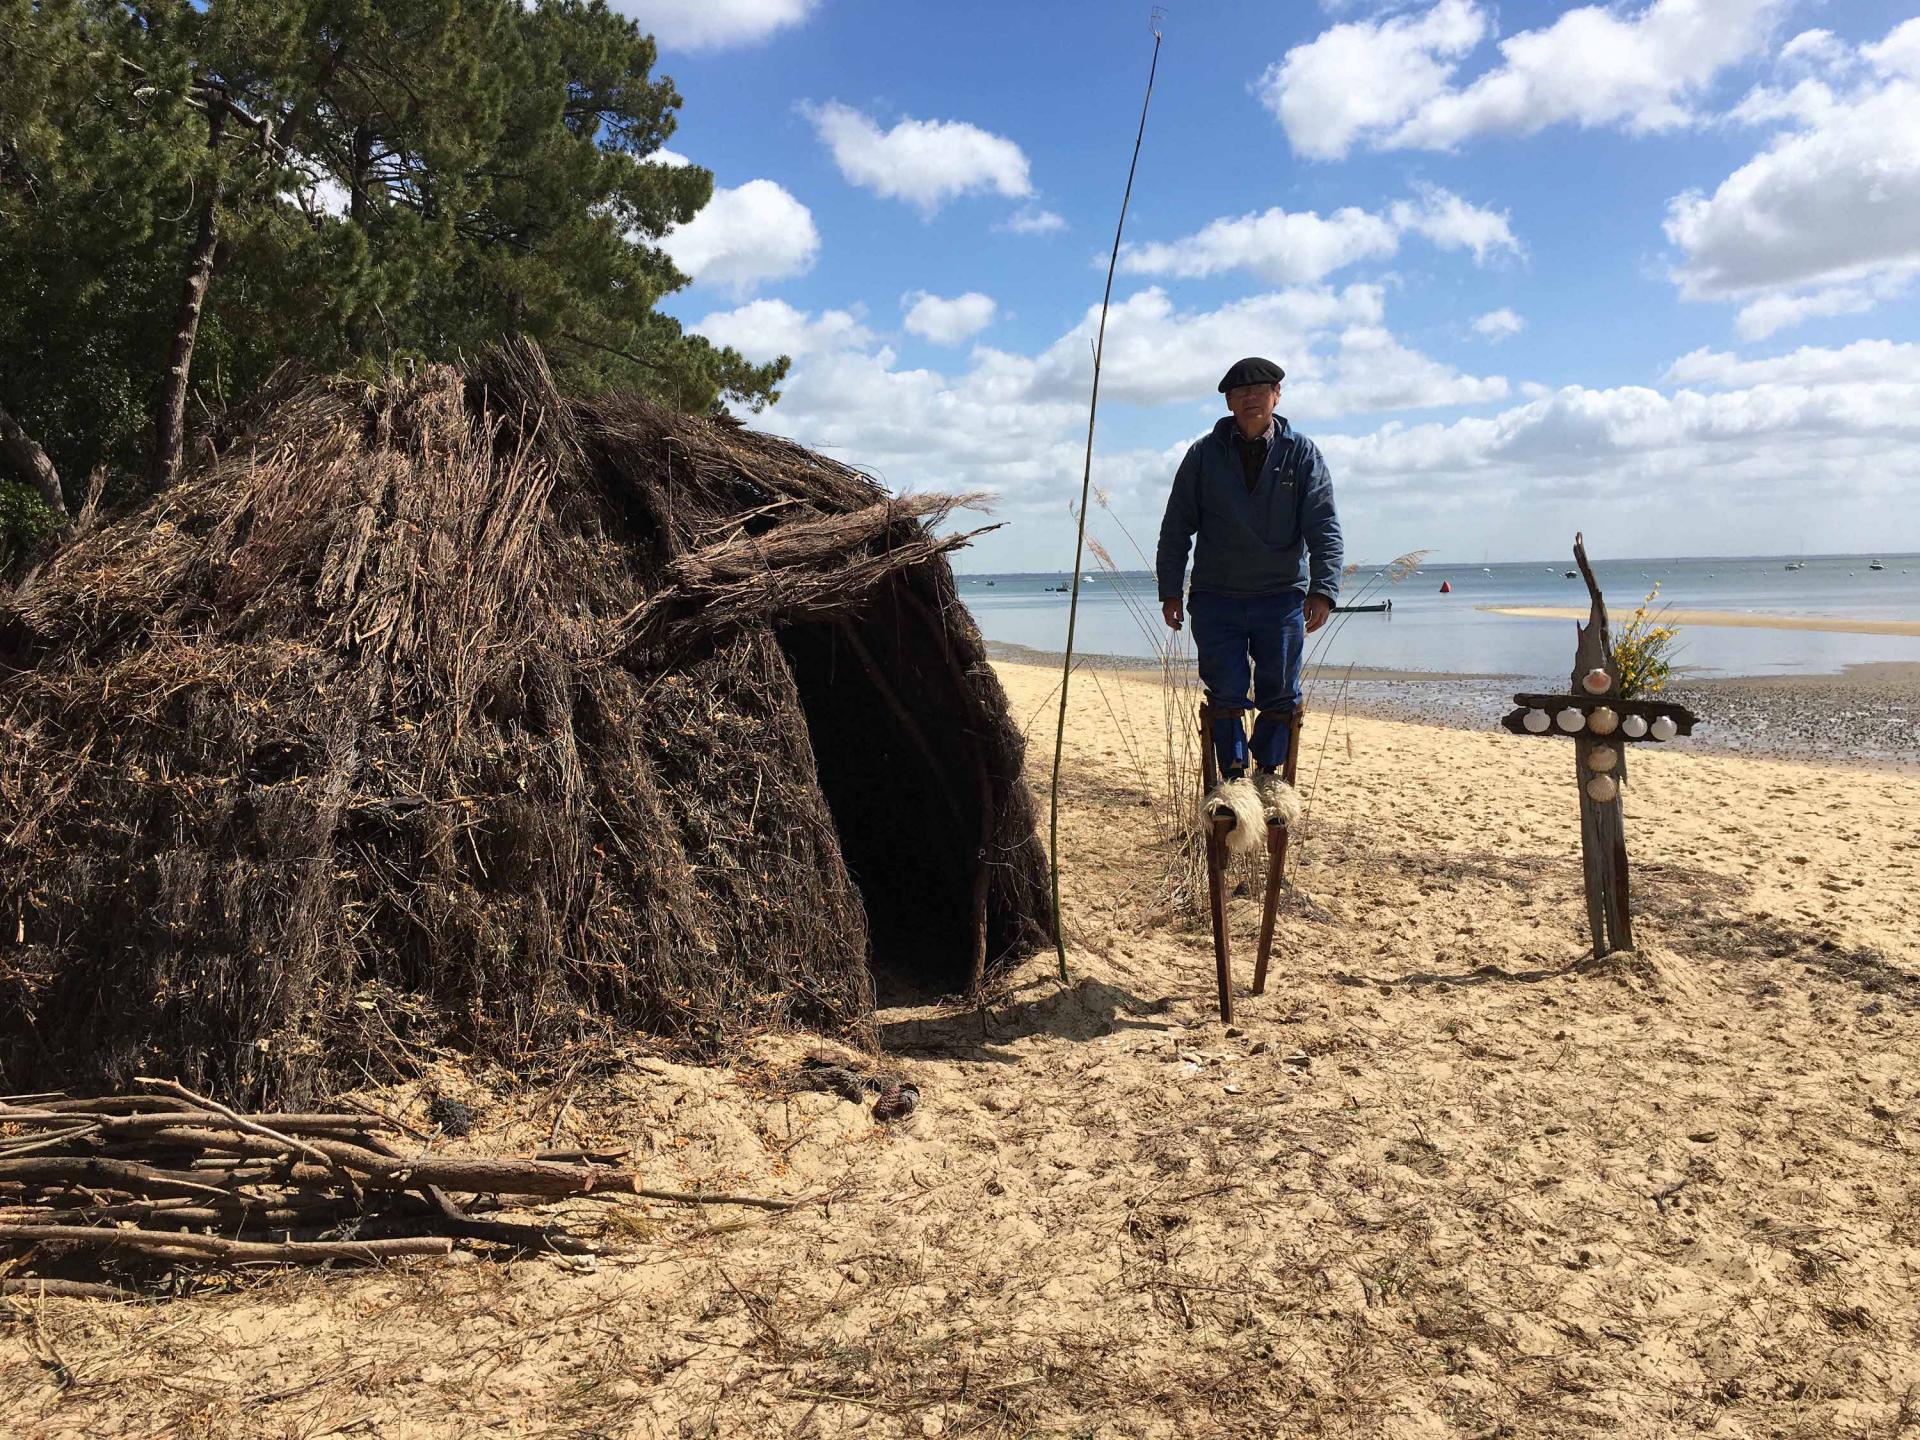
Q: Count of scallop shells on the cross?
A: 8